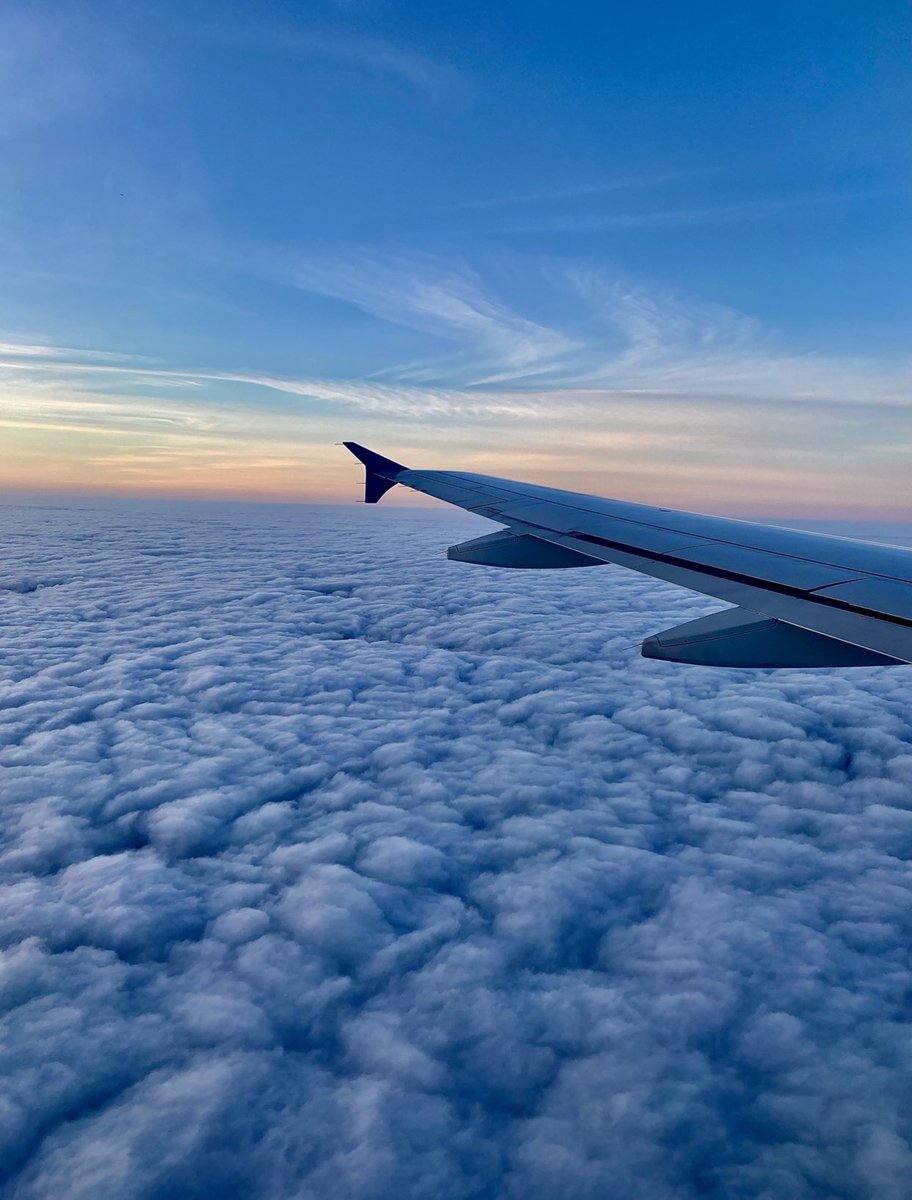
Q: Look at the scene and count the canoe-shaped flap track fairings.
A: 2